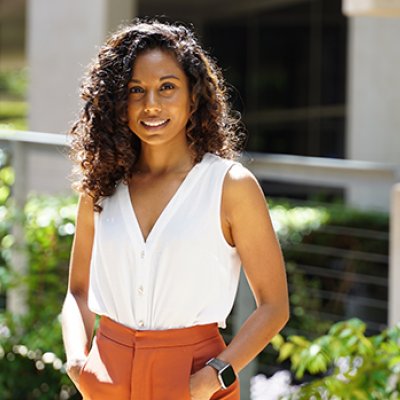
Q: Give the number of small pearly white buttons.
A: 3